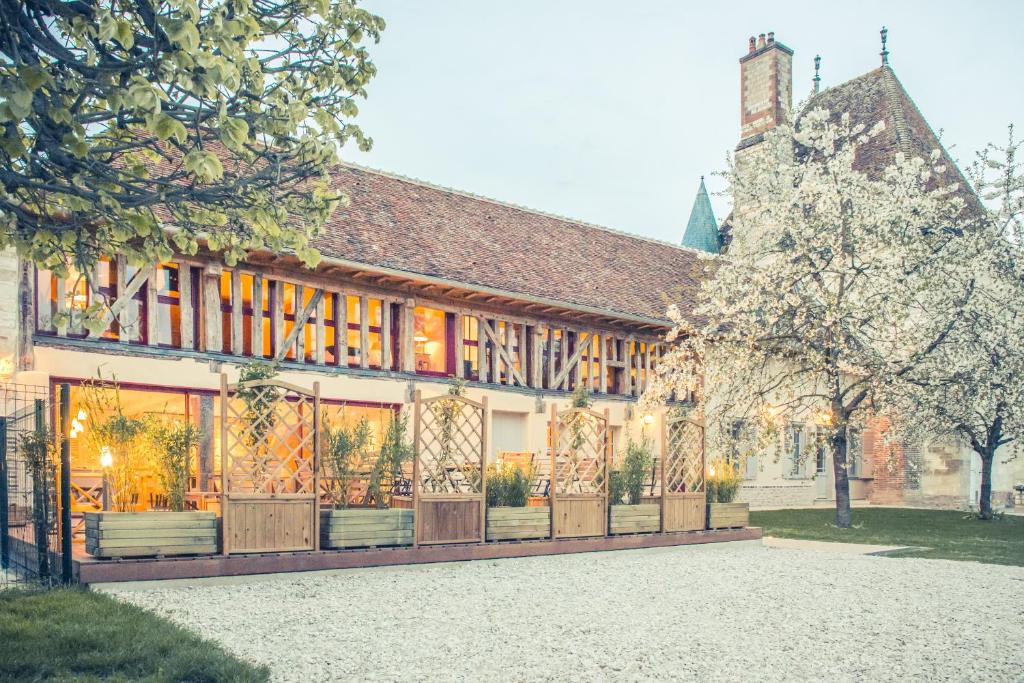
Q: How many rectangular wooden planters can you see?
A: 5